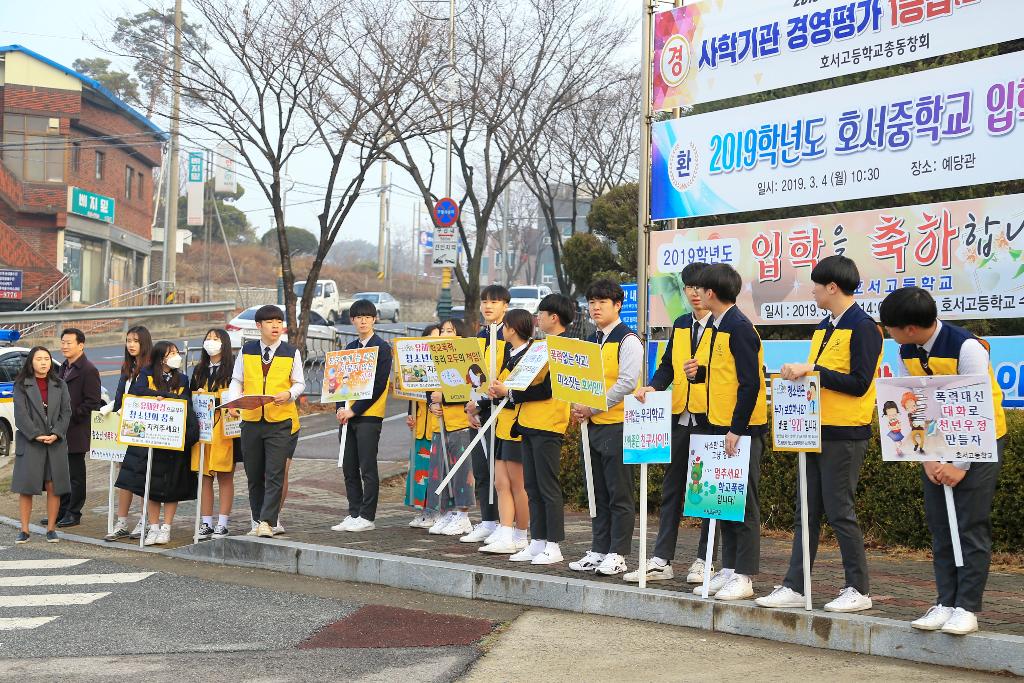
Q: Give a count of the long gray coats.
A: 1